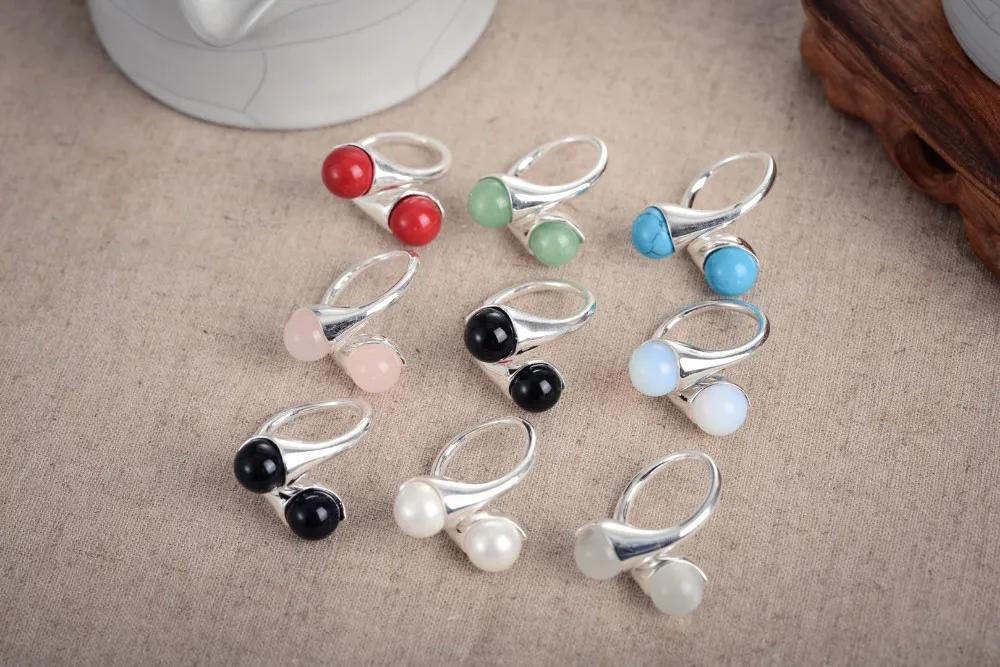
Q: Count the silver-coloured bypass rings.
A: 9